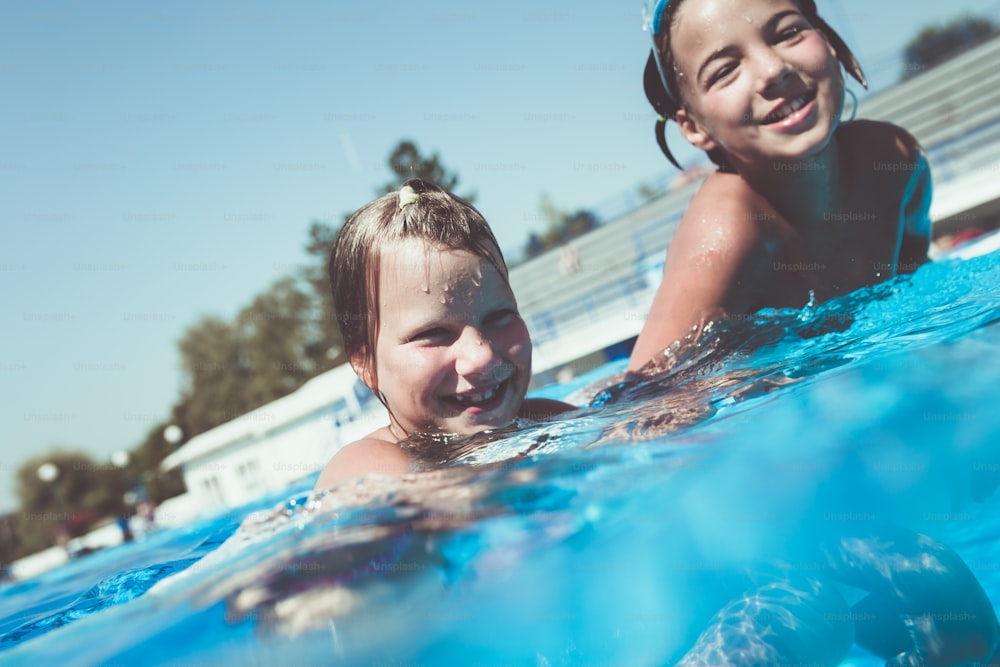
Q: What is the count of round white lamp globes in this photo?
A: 3